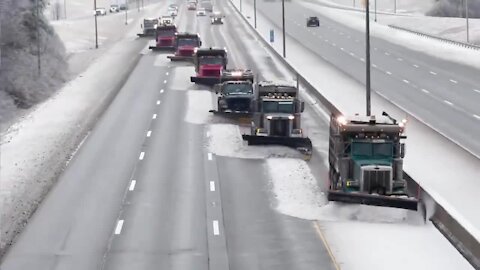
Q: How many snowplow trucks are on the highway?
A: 7